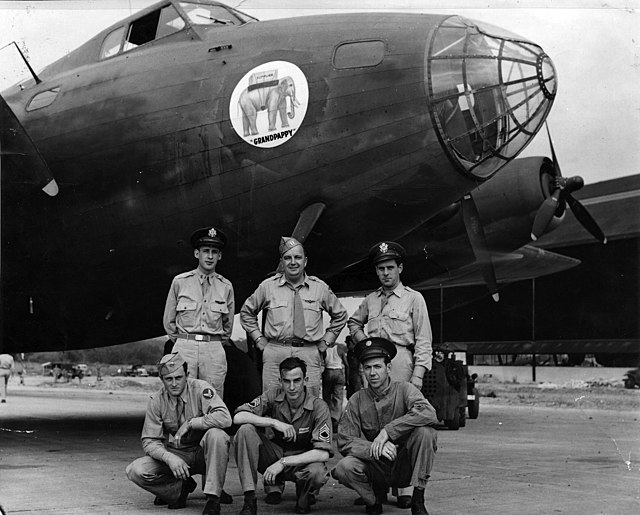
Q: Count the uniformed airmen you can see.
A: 6